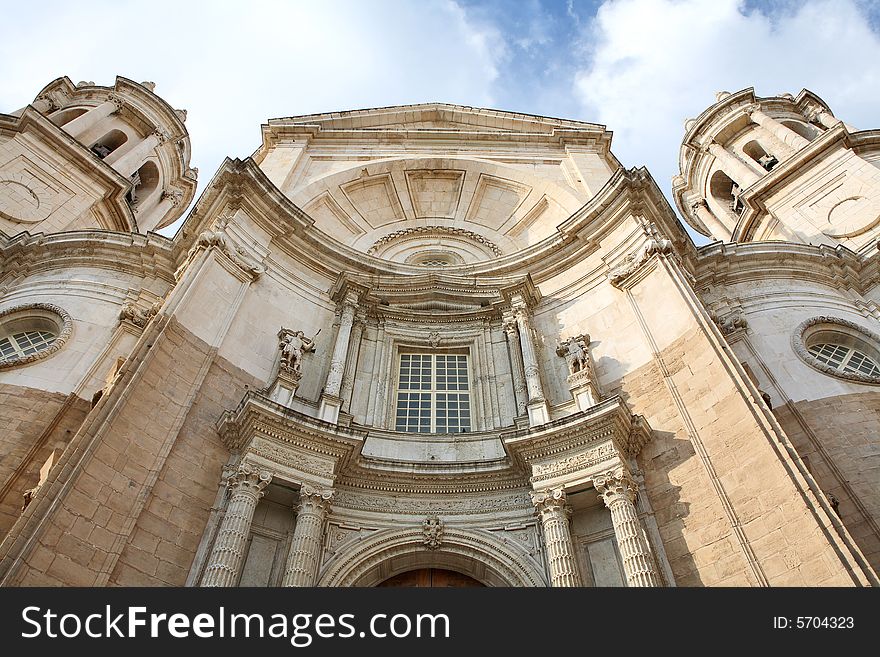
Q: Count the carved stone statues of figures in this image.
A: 2